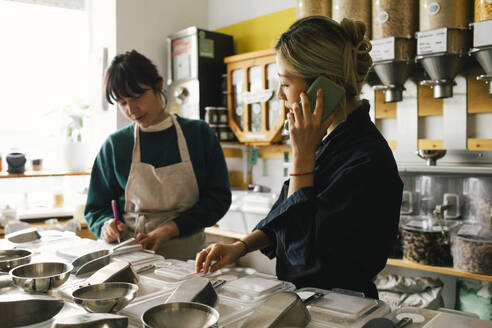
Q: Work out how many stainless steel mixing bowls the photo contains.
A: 4